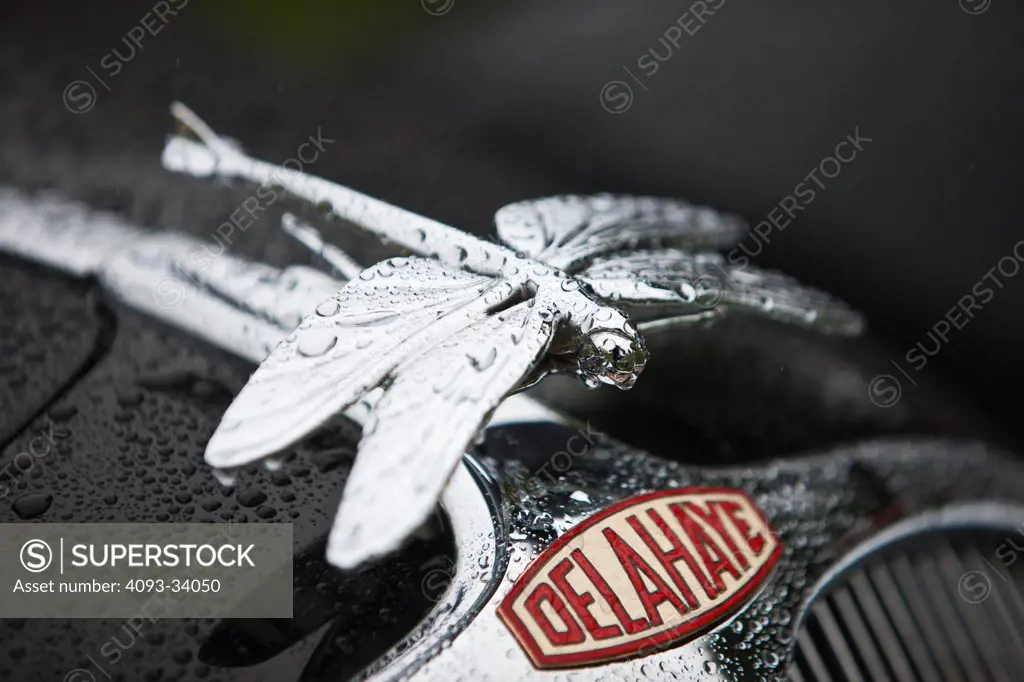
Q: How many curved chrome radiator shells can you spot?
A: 1